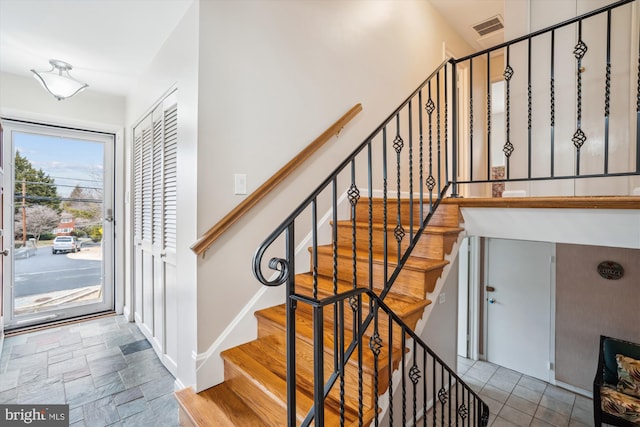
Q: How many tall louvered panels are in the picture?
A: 4